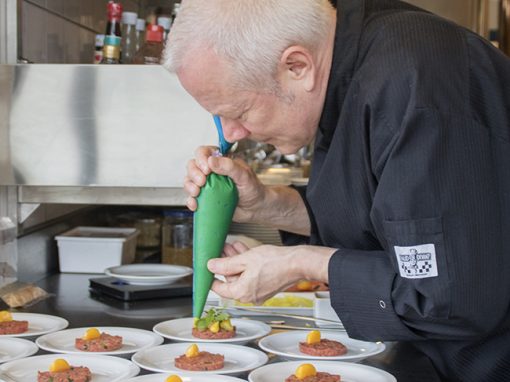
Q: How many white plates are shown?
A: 10